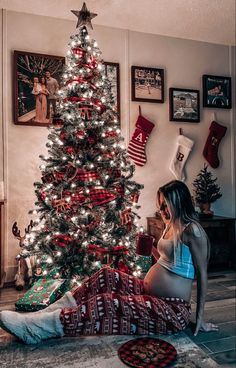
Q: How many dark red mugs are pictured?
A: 1